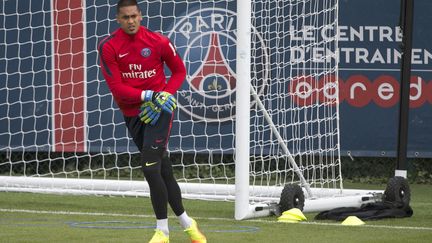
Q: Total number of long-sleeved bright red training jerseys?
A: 1